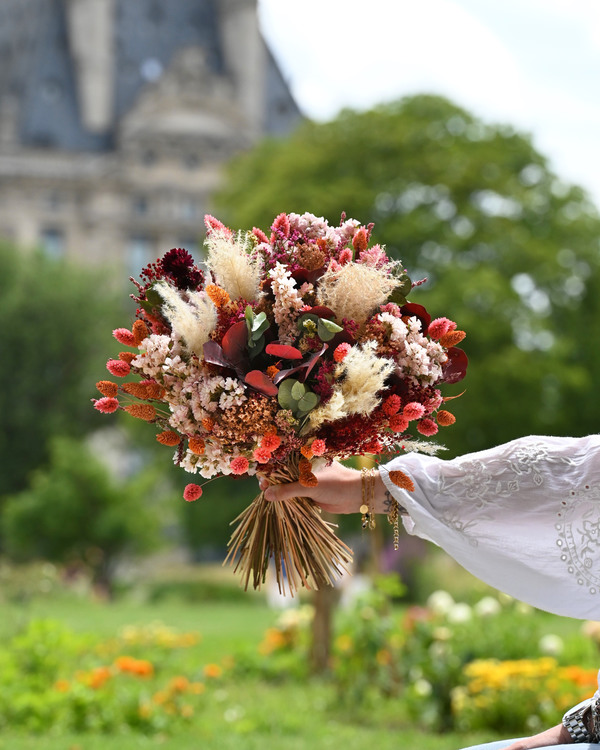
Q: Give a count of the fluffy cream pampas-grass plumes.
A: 4